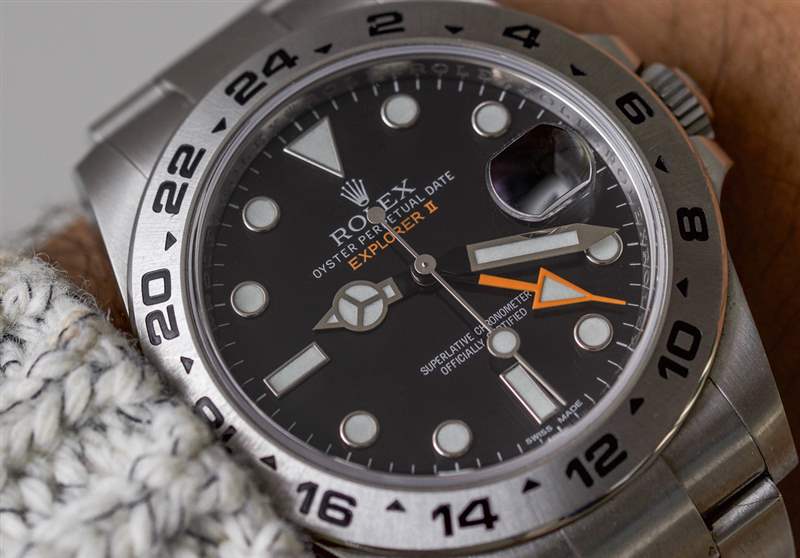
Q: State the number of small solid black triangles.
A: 12